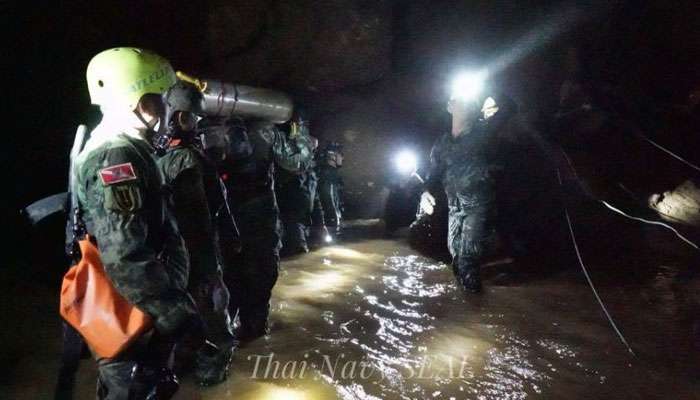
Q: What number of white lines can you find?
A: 3